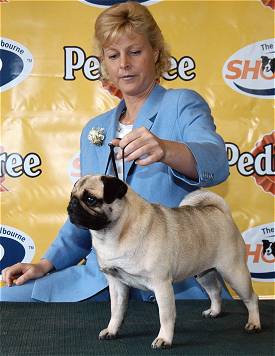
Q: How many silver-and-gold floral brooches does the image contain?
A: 1